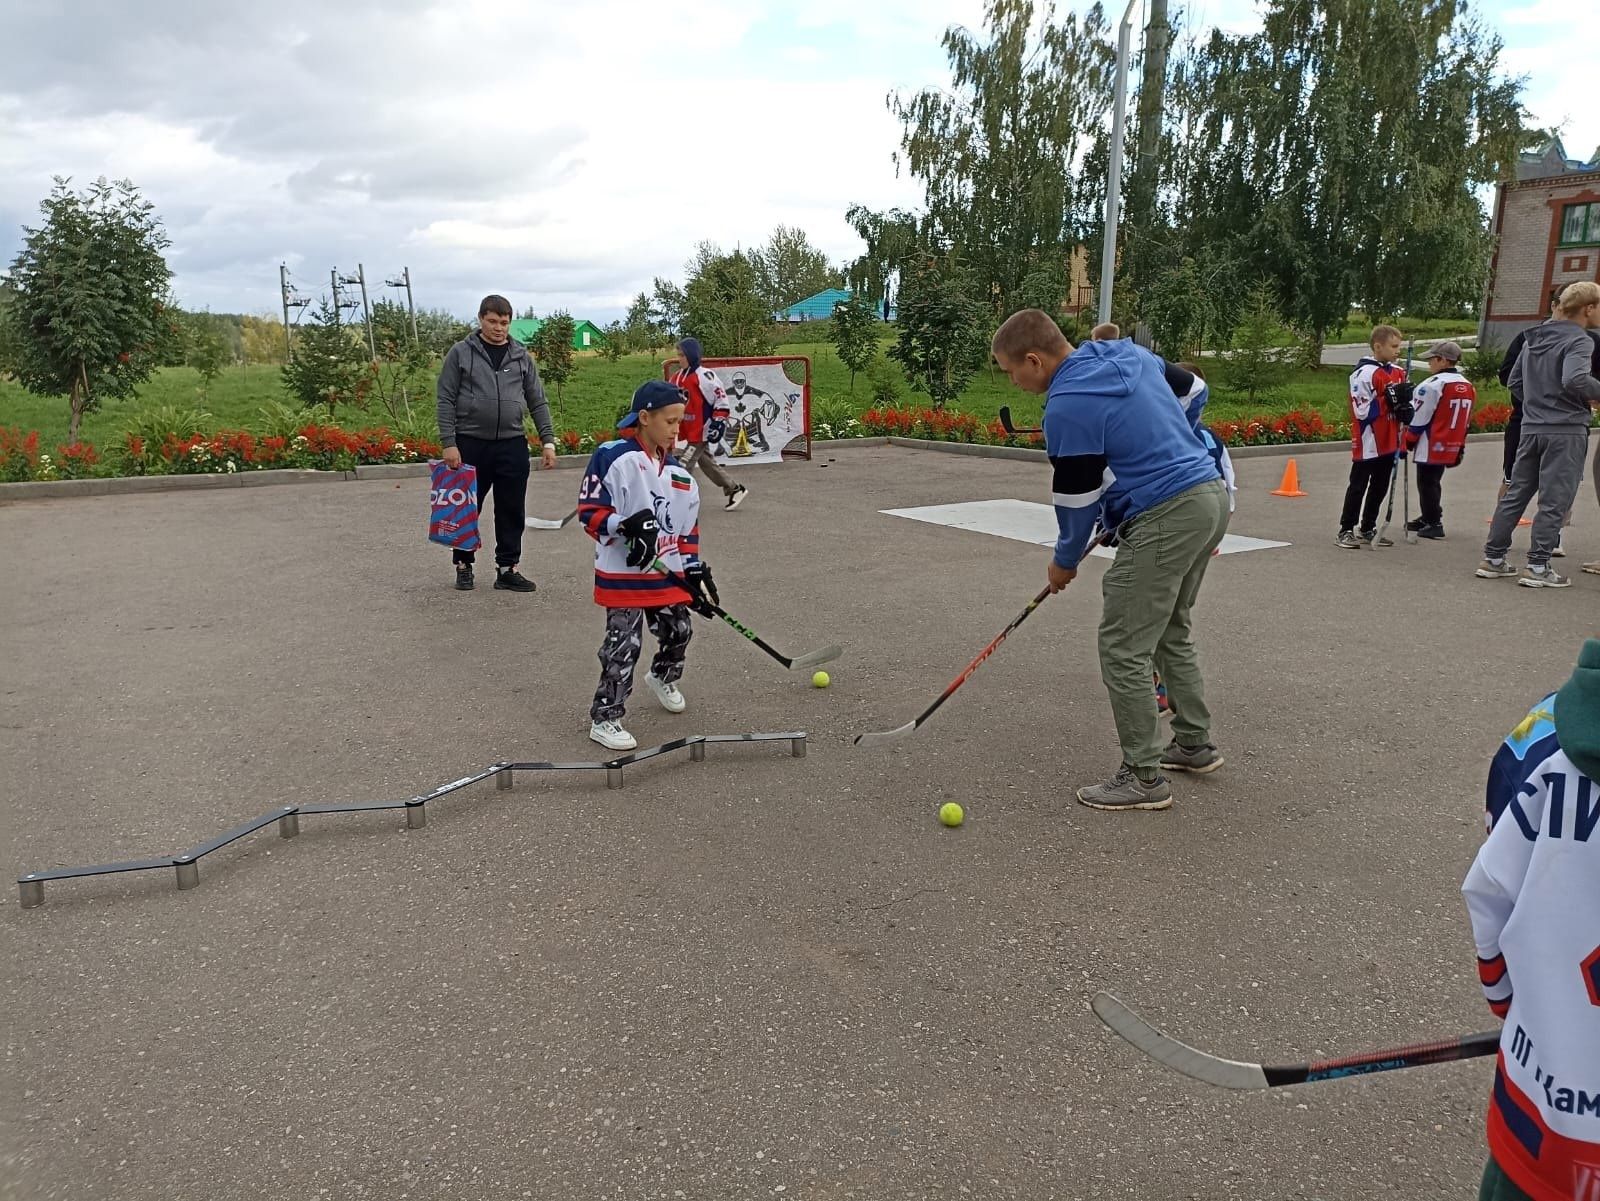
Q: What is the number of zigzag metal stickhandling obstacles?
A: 1